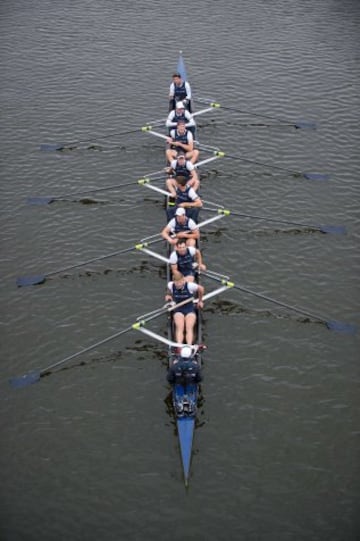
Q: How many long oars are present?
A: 8